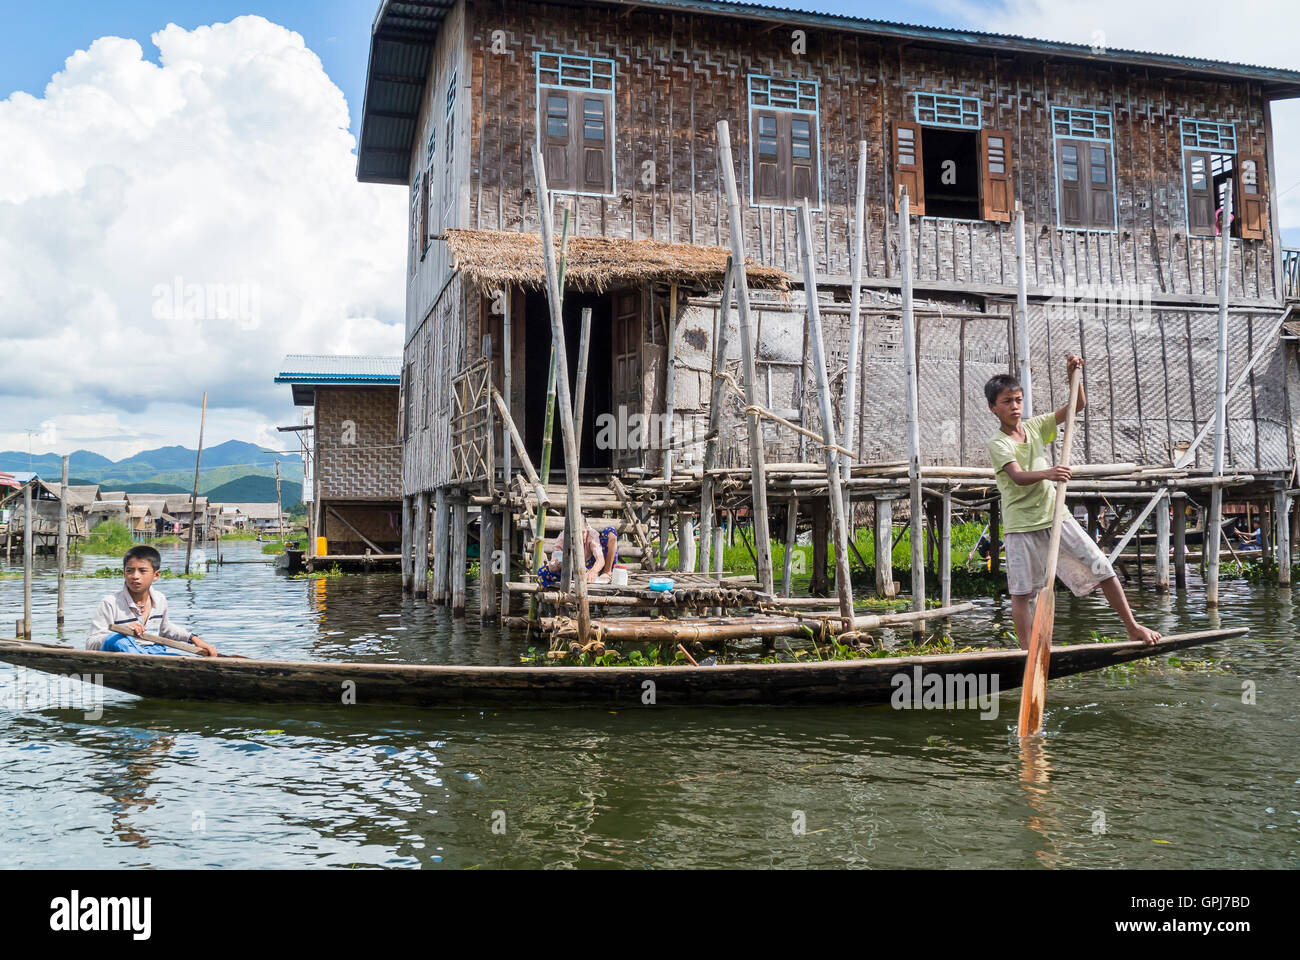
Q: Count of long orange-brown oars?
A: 1